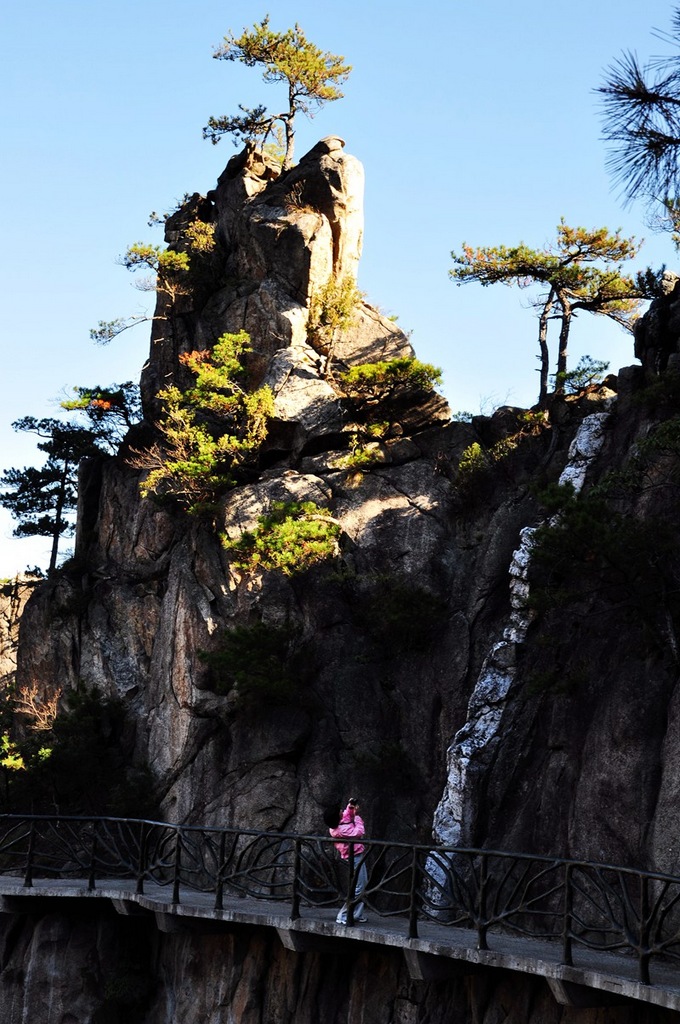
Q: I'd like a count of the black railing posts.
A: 11